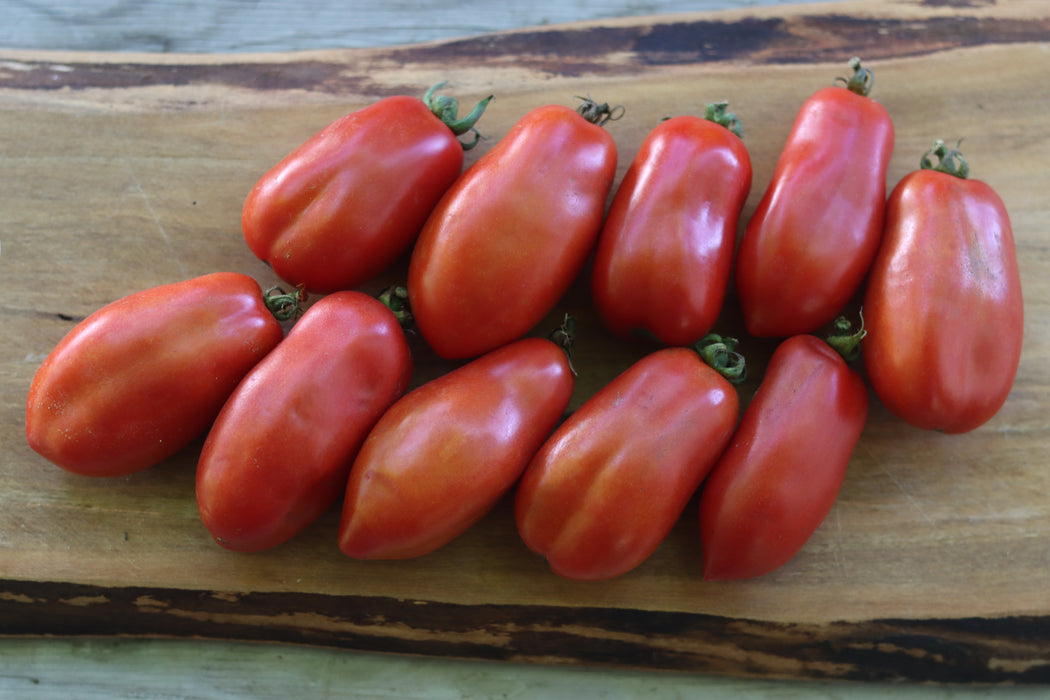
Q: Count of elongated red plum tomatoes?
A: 10